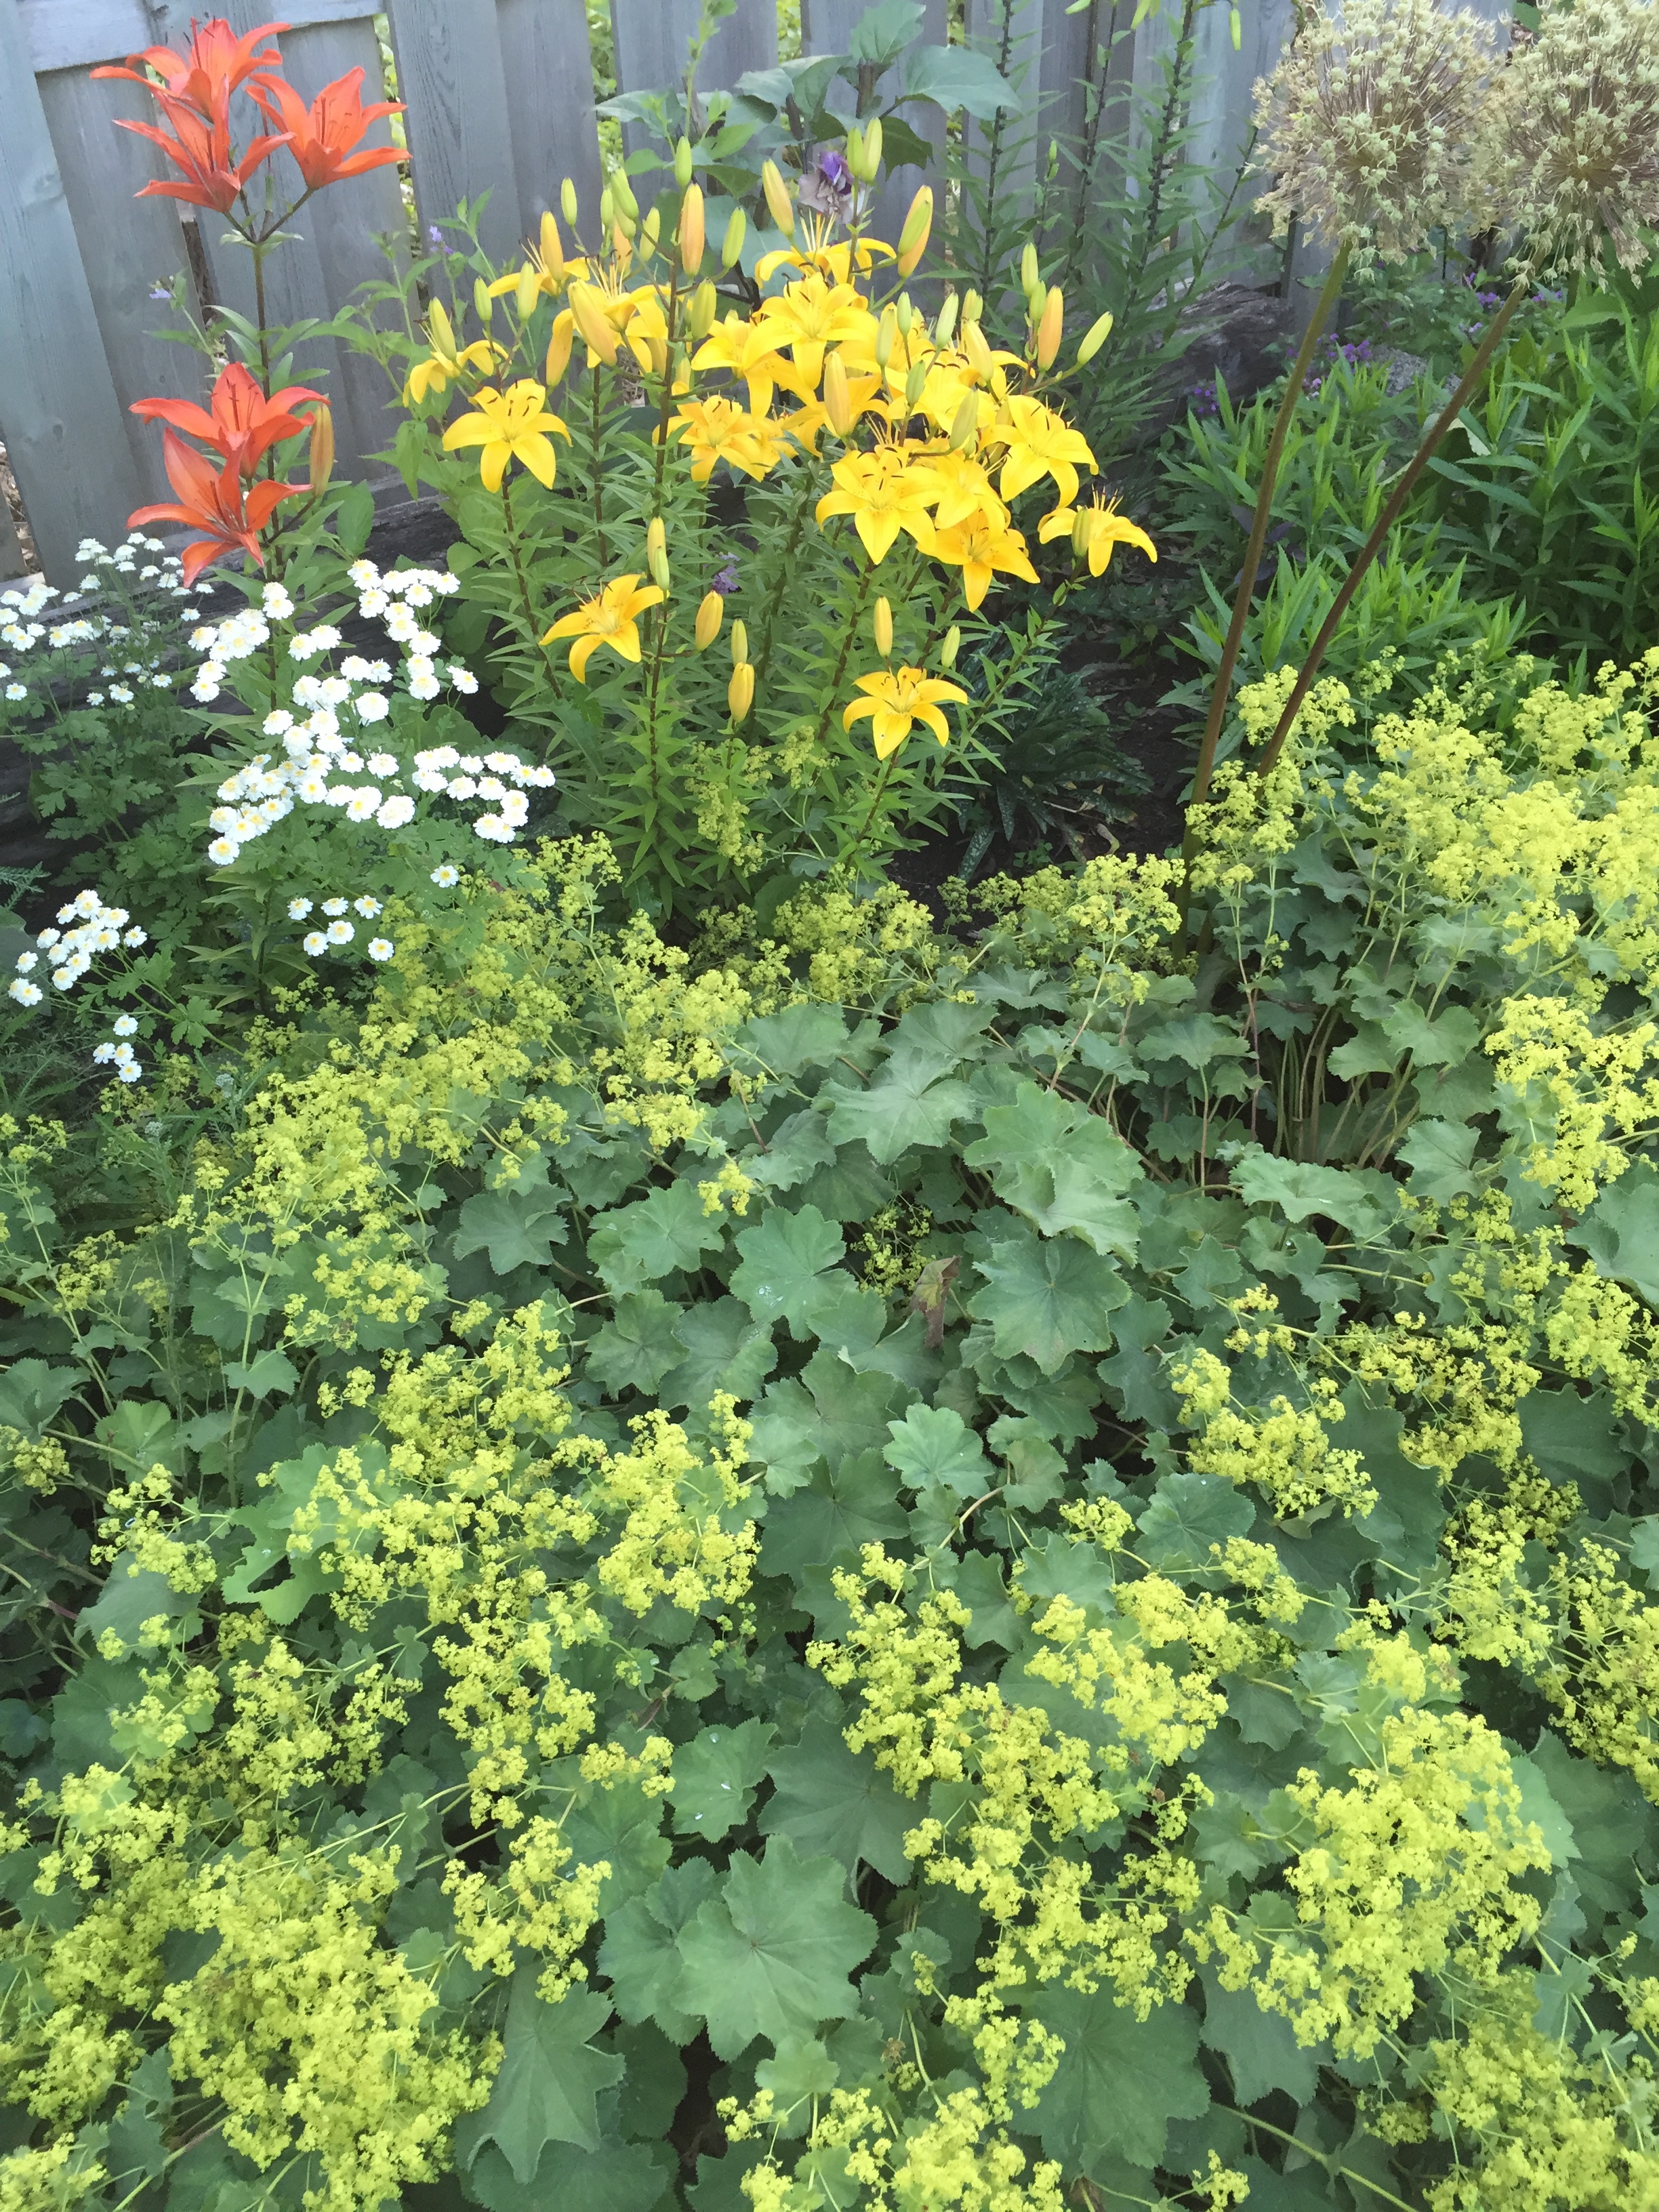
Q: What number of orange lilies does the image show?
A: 5